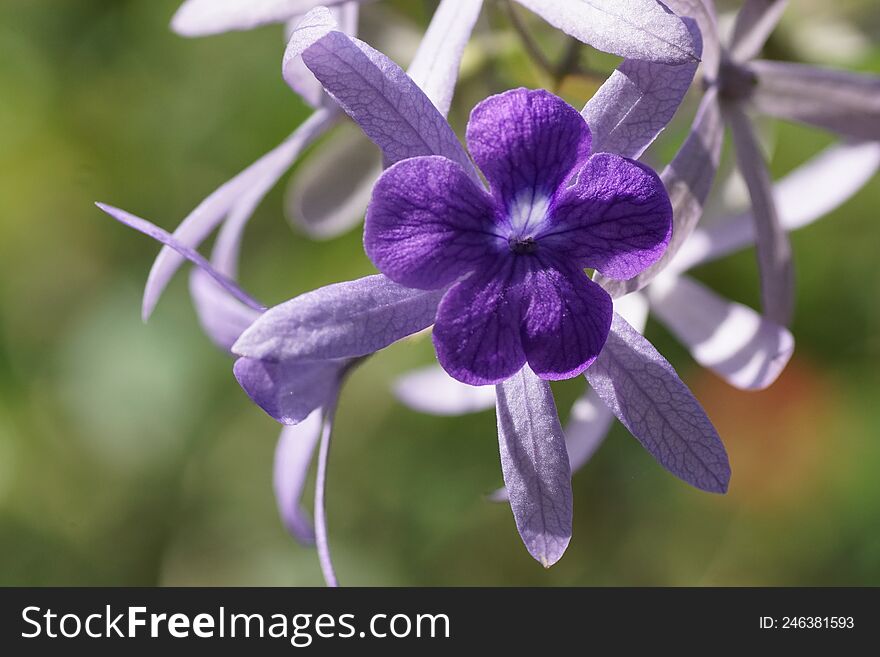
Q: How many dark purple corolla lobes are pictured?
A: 5